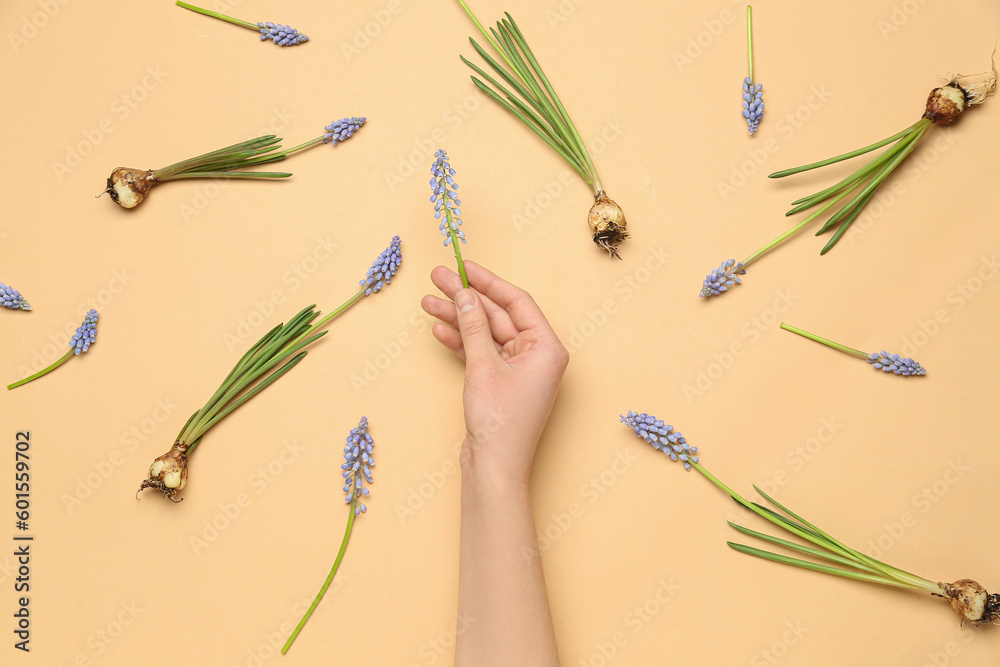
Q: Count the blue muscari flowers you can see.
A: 11